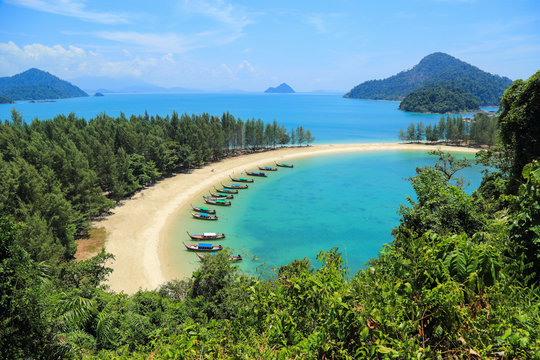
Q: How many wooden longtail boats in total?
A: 13